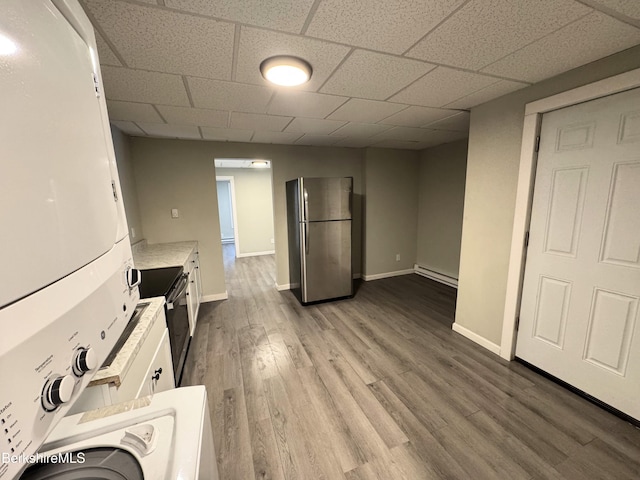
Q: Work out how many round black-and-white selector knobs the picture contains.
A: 3